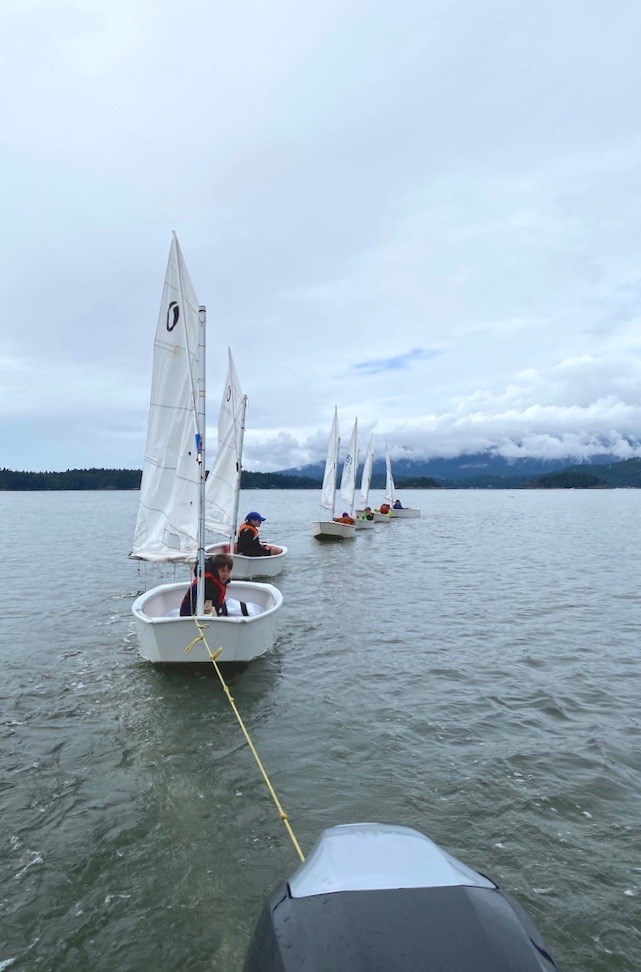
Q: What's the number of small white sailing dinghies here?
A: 6